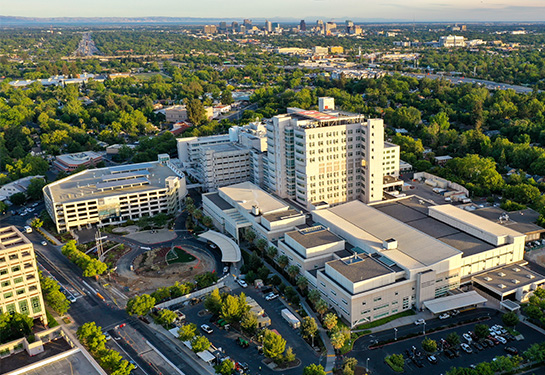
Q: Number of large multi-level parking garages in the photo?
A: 1